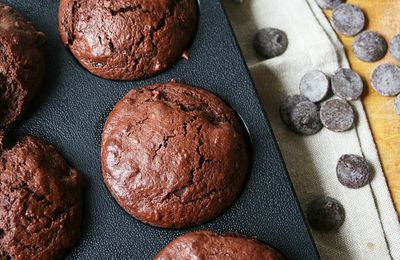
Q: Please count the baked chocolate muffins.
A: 5